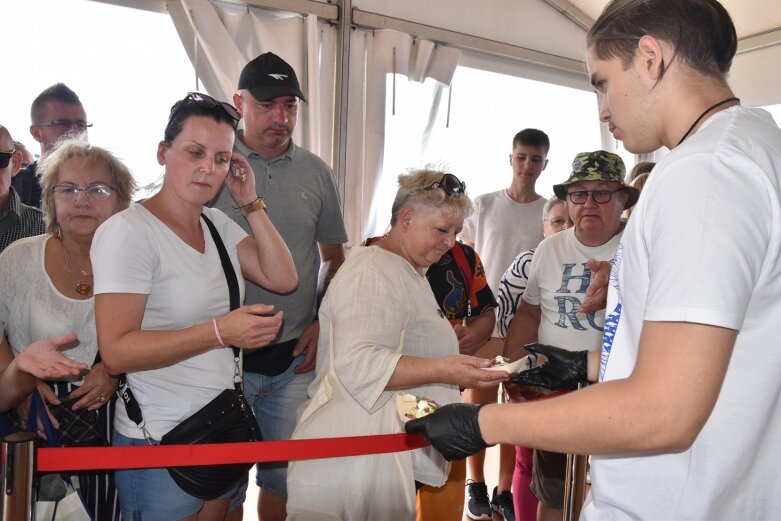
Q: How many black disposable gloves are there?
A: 2